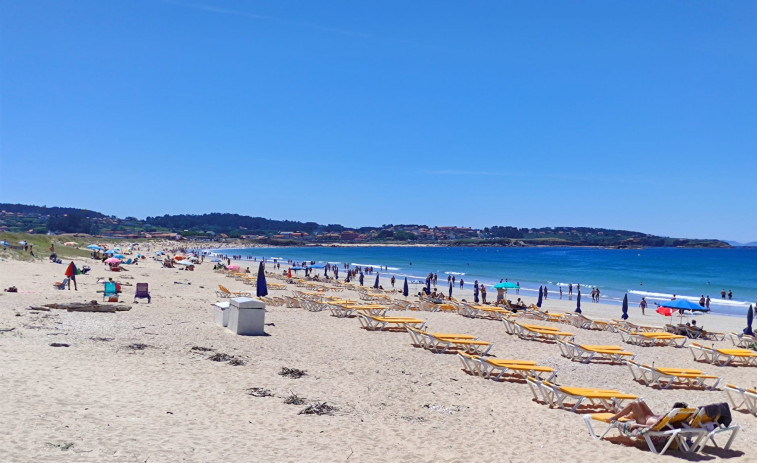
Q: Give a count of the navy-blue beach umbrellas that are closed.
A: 15